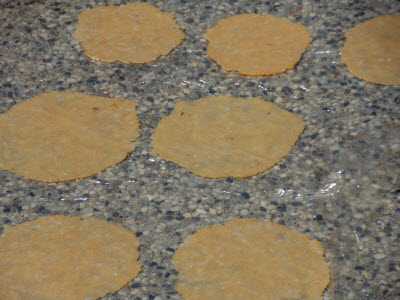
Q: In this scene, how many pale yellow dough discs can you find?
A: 7